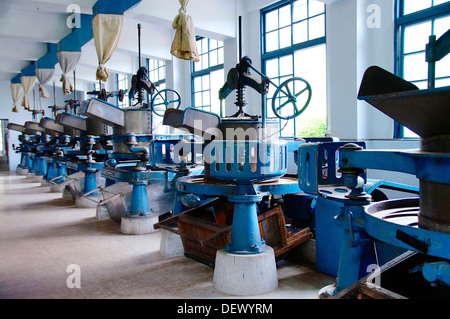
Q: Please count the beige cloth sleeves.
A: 6